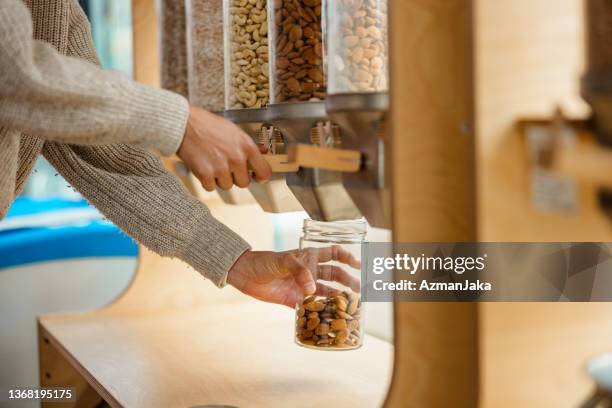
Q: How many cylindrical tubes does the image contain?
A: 5